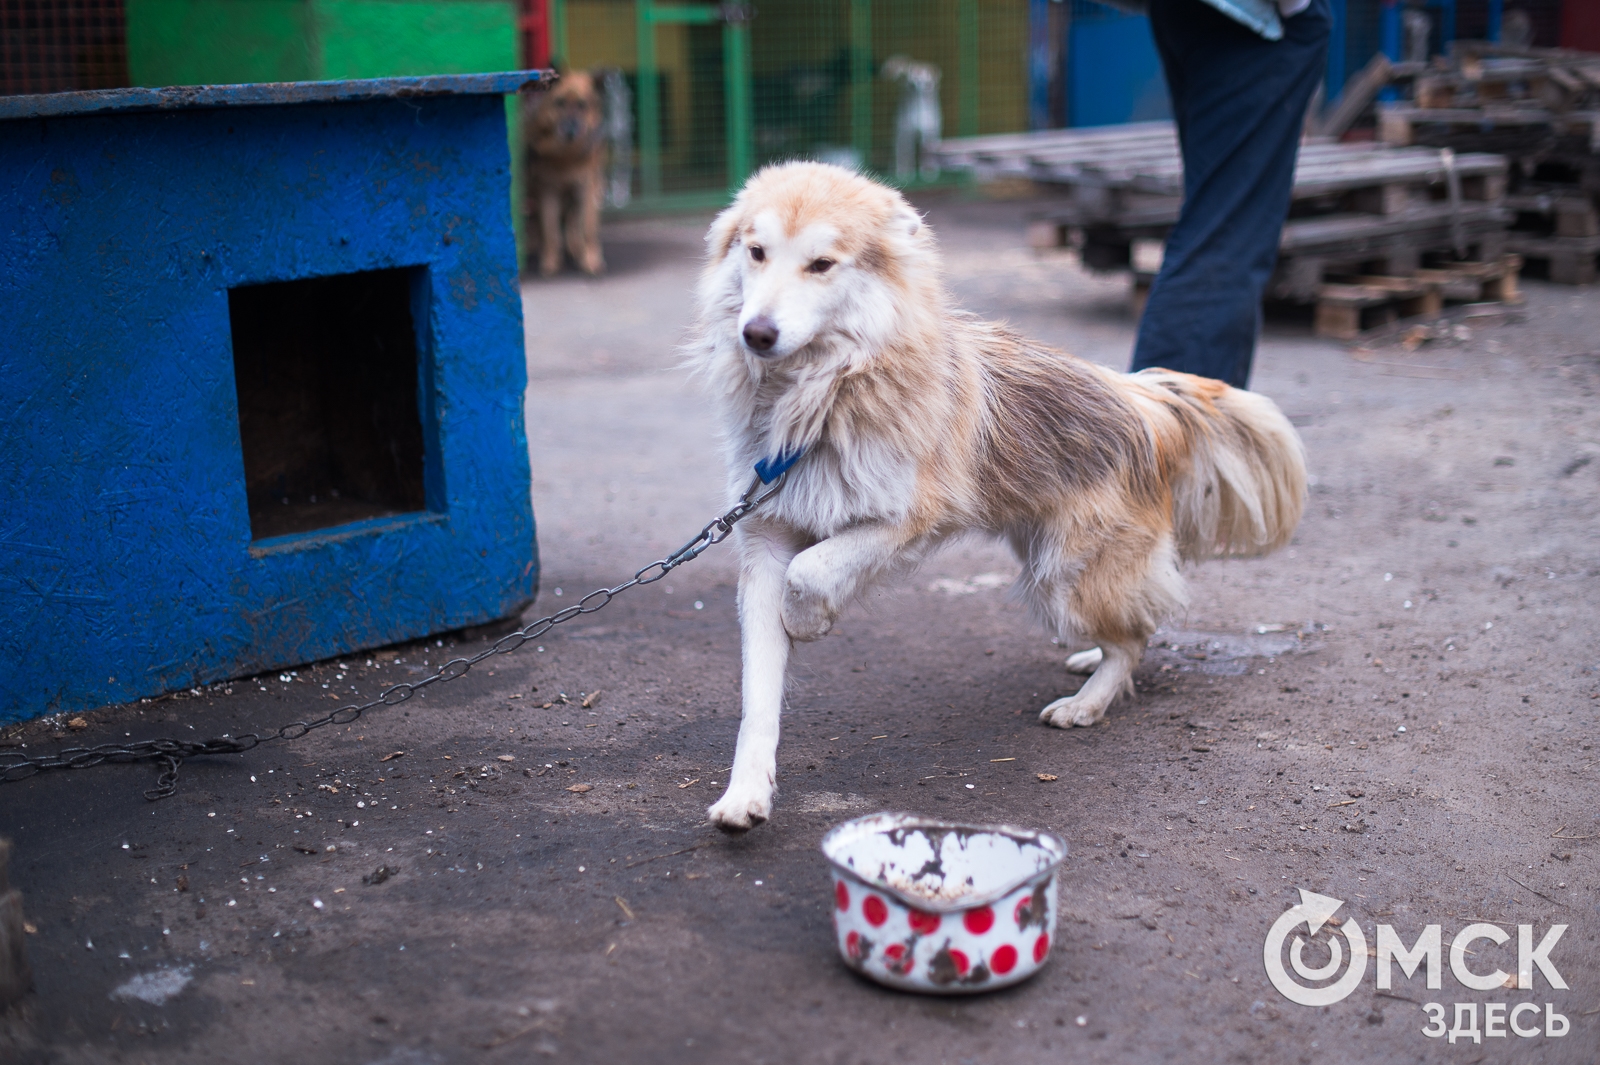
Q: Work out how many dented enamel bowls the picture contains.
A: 1